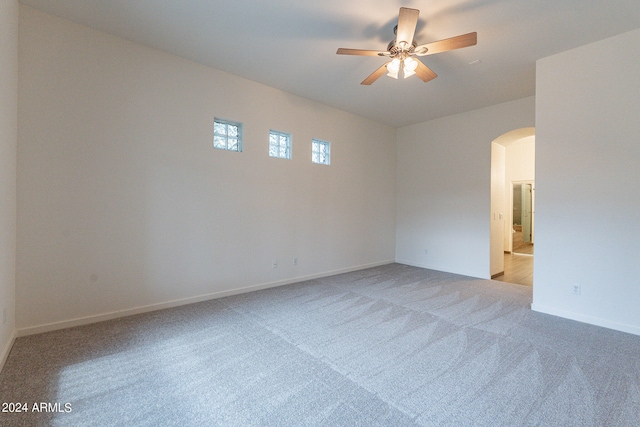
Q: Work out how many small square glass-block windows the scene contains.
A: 3